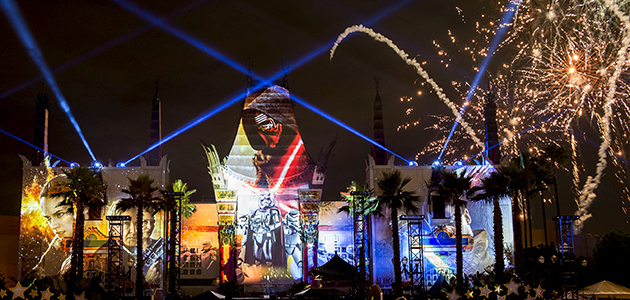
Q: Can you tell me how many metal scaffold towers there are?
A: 5